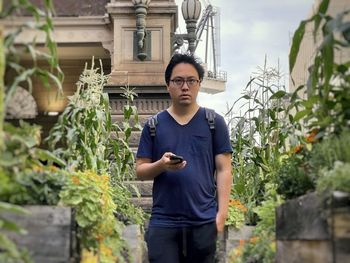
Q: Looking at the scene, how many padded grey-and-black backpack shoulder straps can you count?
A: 2